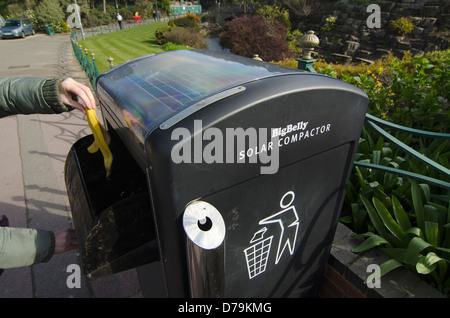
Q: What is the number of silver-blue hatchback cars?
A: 1